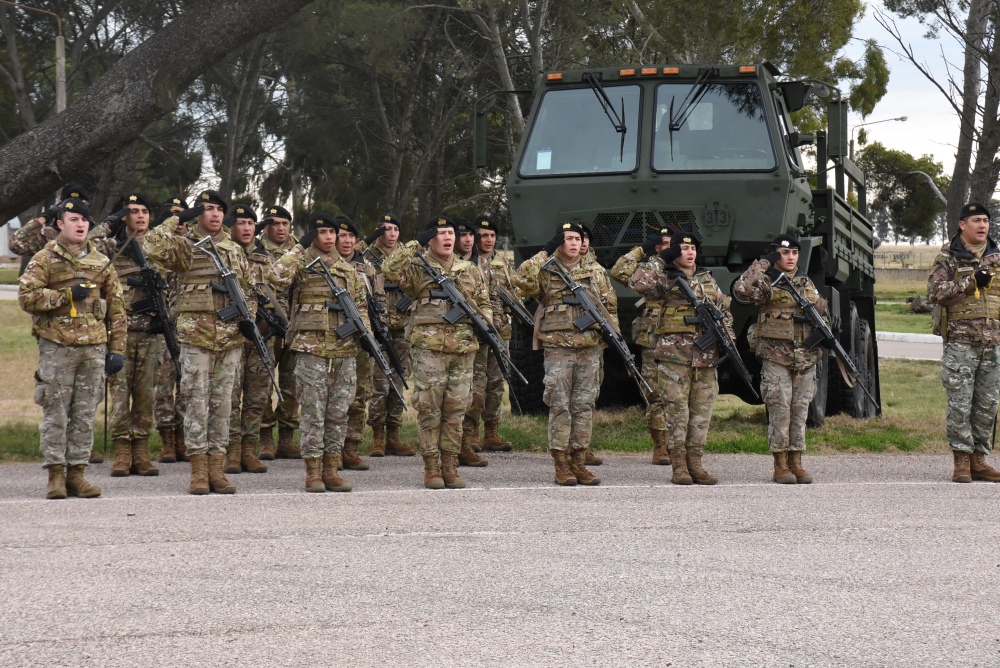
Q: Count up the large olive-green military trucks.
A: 1